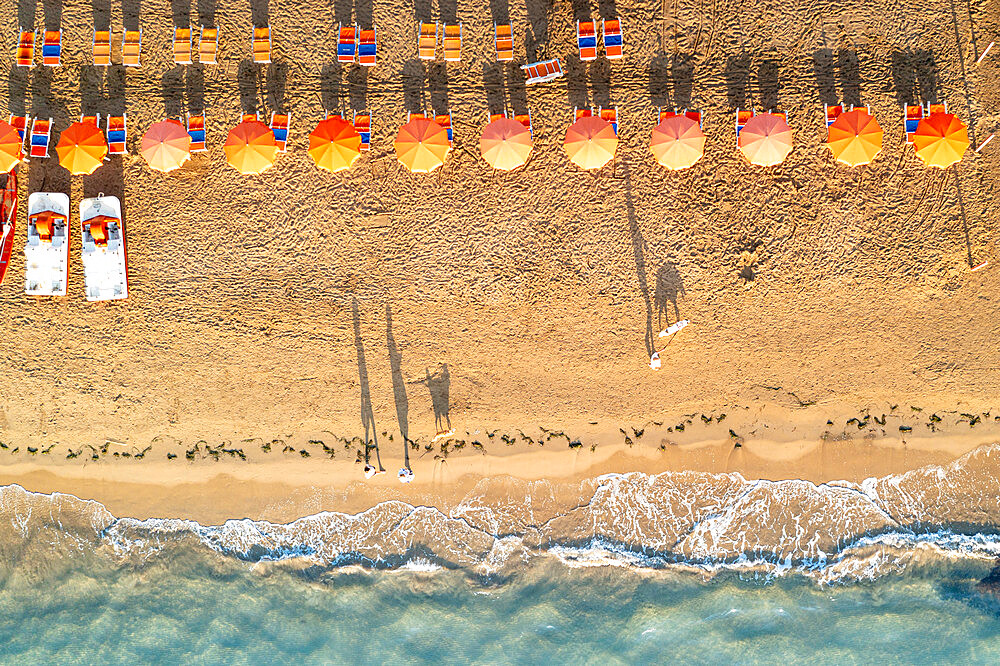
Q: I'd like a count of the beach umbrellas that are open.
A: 12